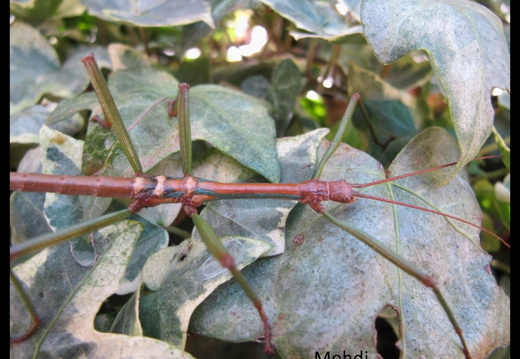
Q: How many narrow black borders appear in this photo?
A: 2